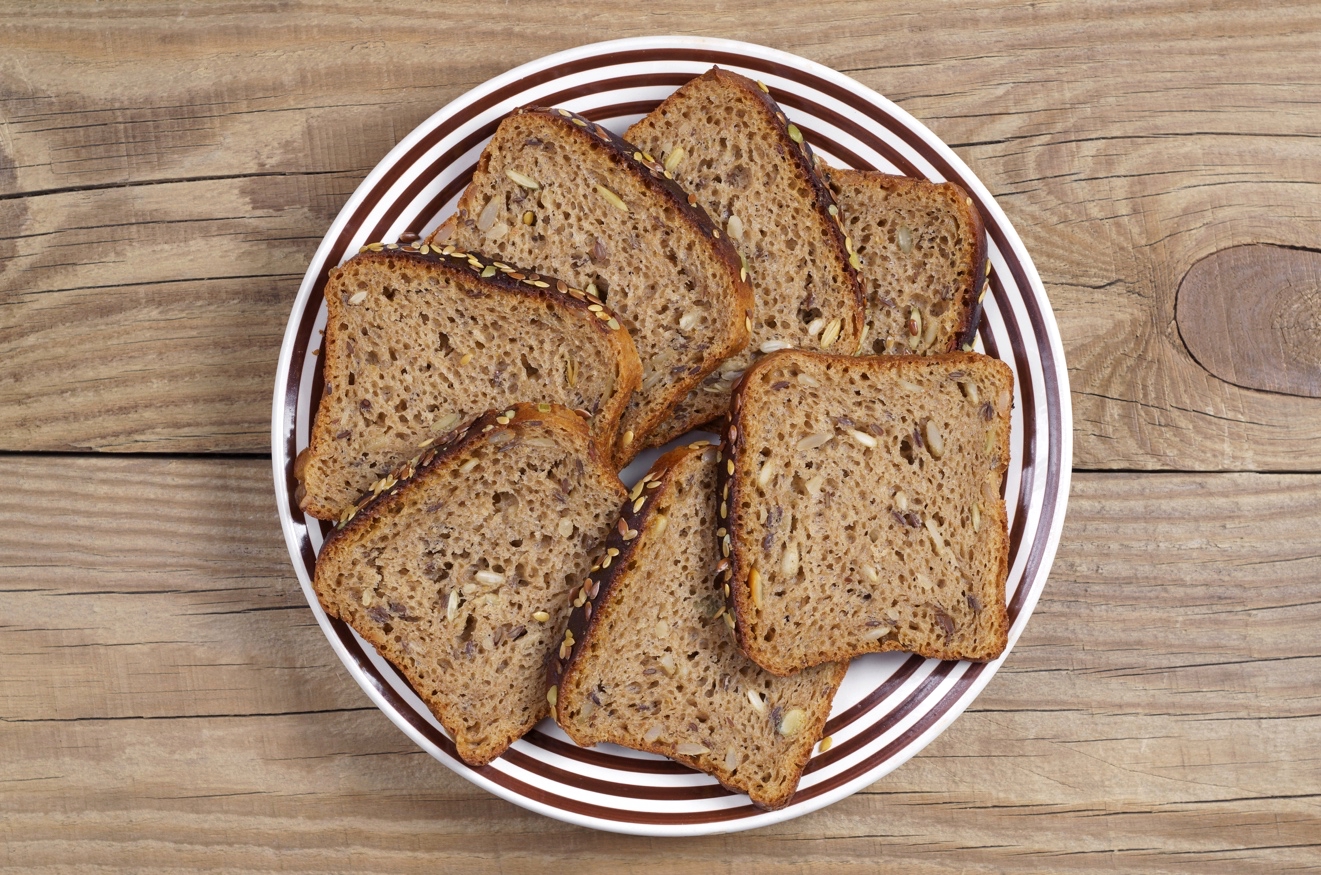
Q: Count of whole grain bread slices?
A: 7